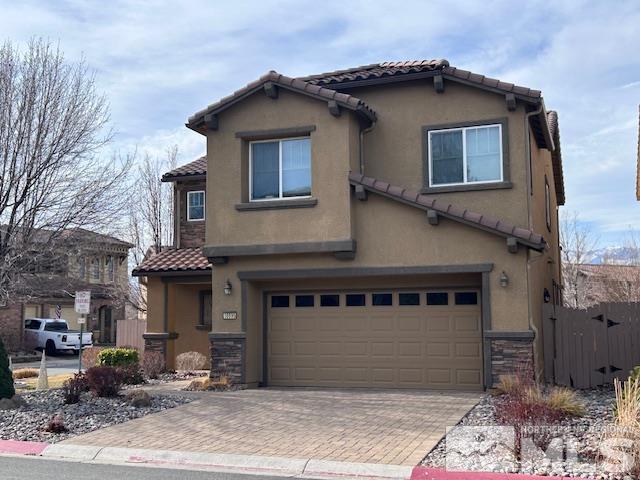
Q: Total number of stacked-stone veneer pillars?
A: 3